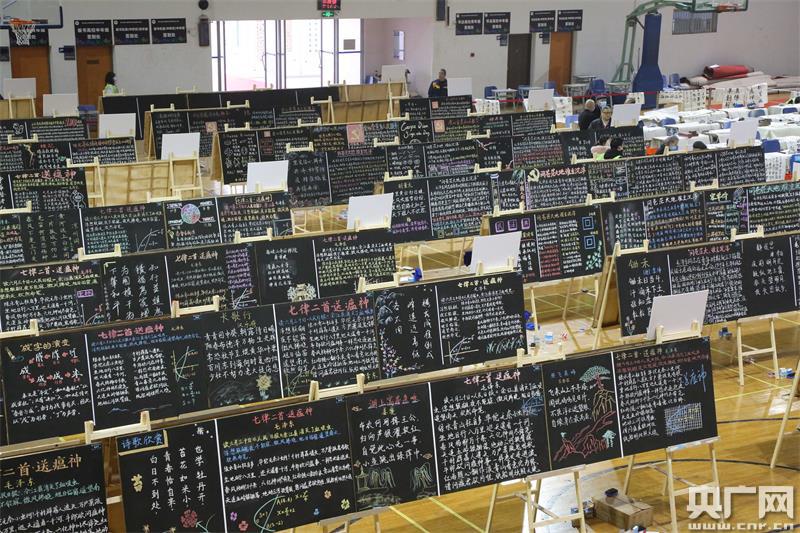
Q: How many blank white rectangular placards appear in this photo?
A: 13